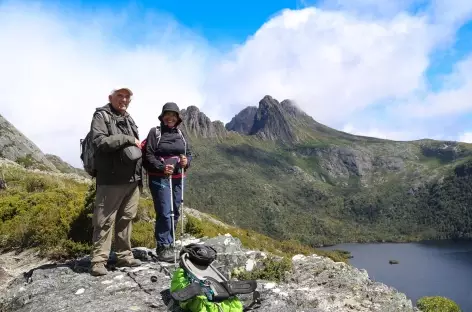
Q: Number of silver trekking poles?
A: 2